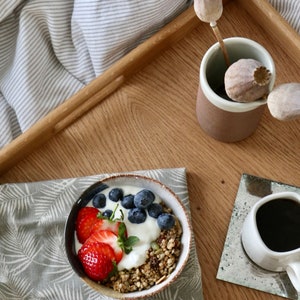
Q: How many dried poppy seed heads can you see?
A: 3